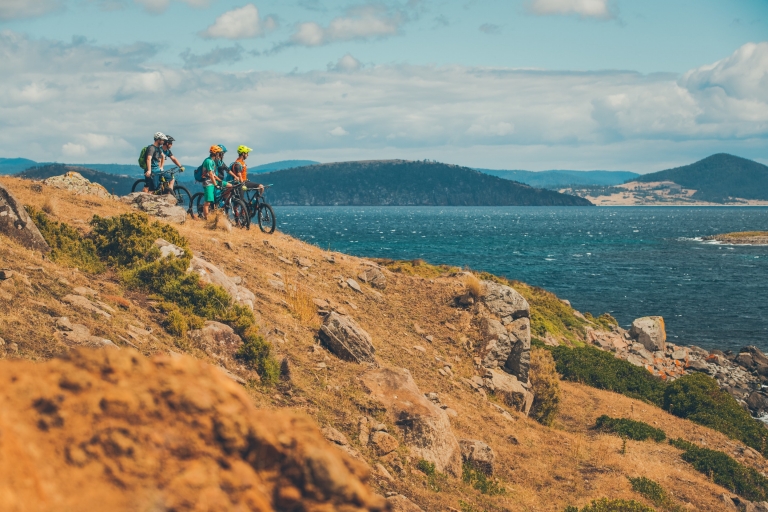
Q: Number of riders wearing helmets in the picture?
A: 5